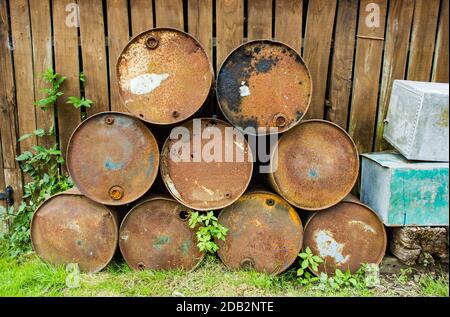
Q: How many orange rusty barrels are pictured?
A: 9